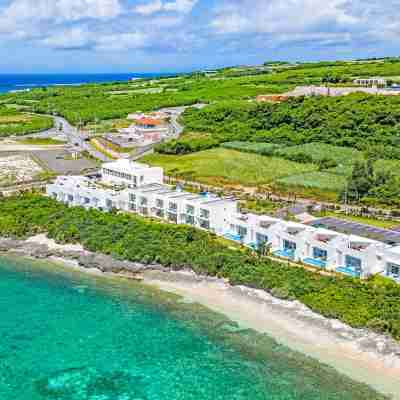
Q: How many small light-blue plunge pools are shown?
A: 5